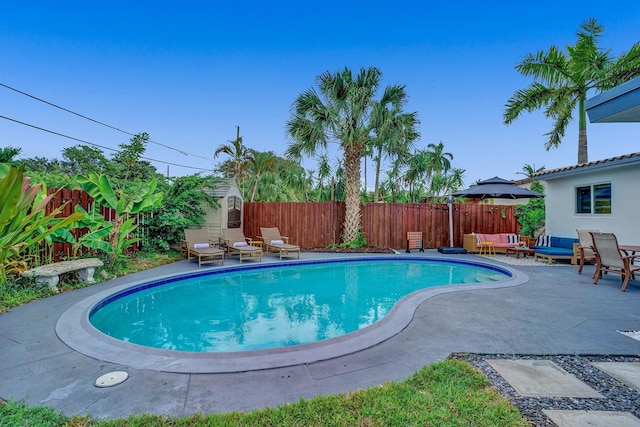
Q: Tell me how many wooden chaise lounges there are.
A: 3